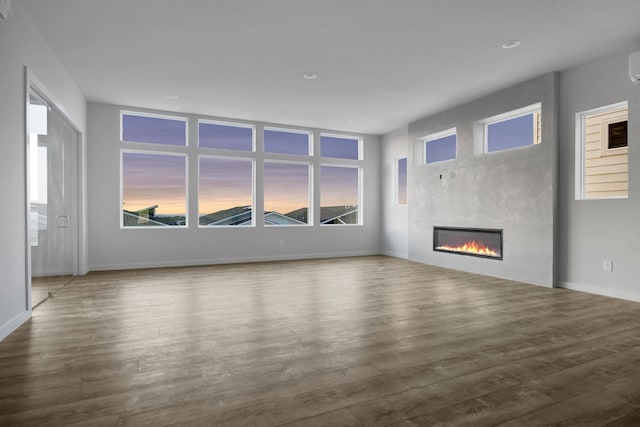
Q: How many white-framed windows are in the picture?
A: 12